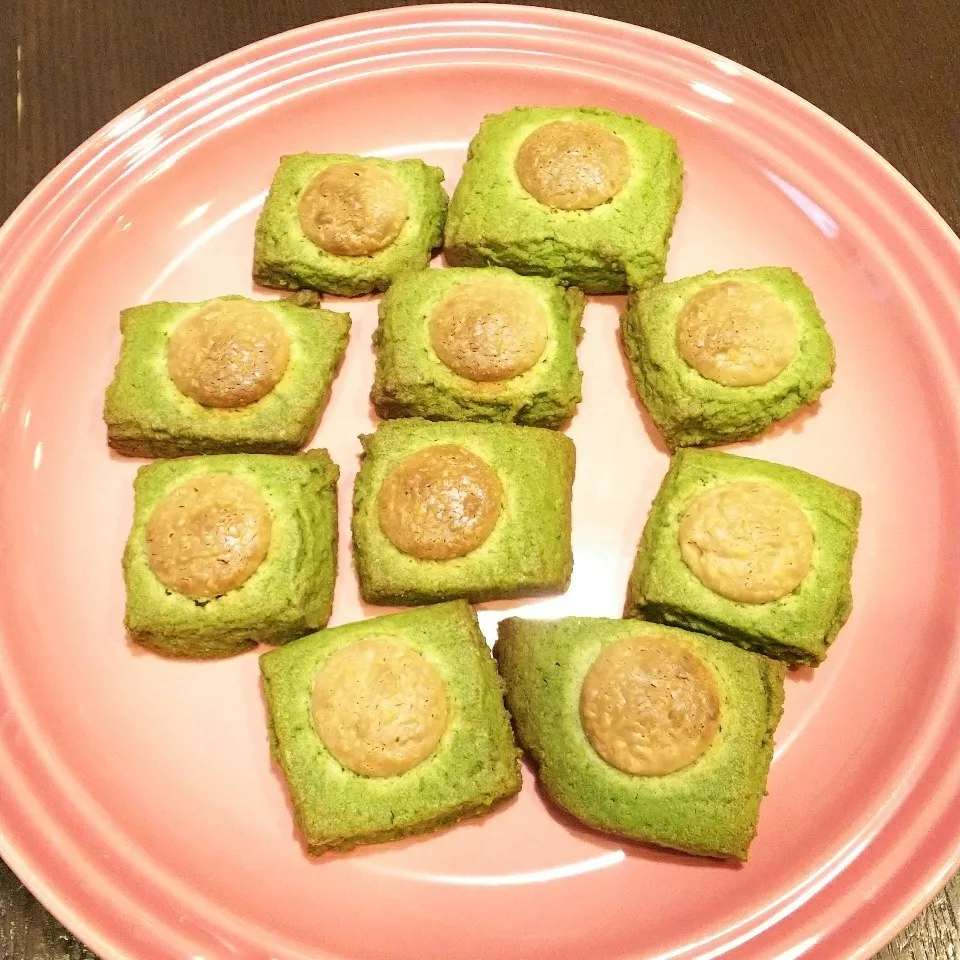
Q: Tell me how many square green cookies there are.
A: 10